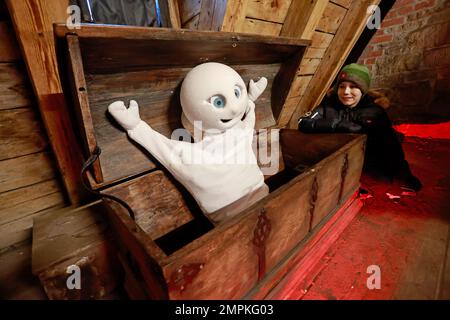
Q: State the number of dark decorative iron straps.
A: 3